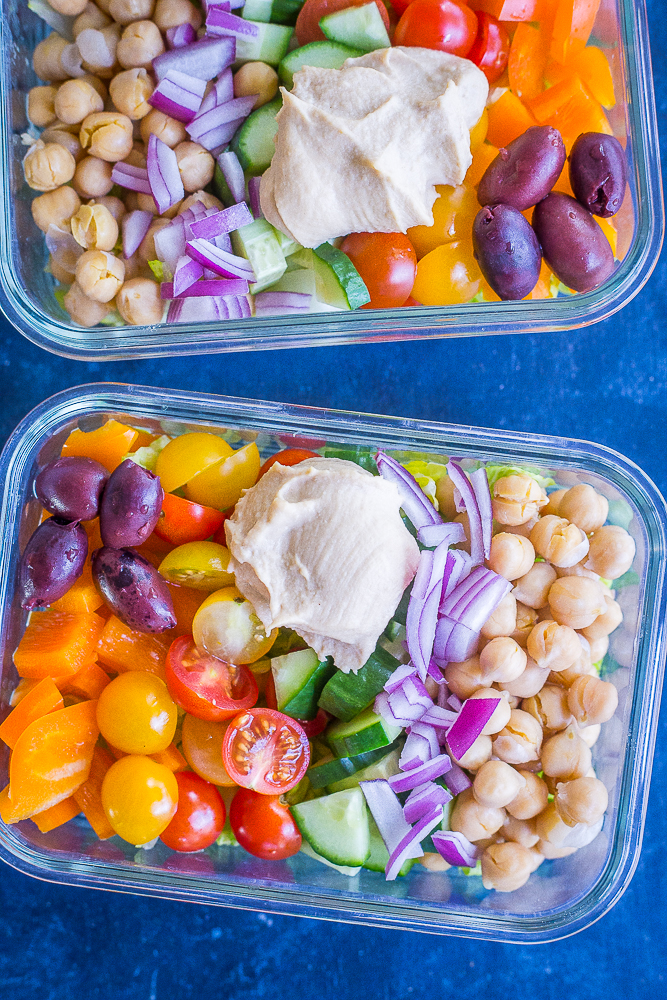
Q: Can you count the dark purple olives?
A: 8